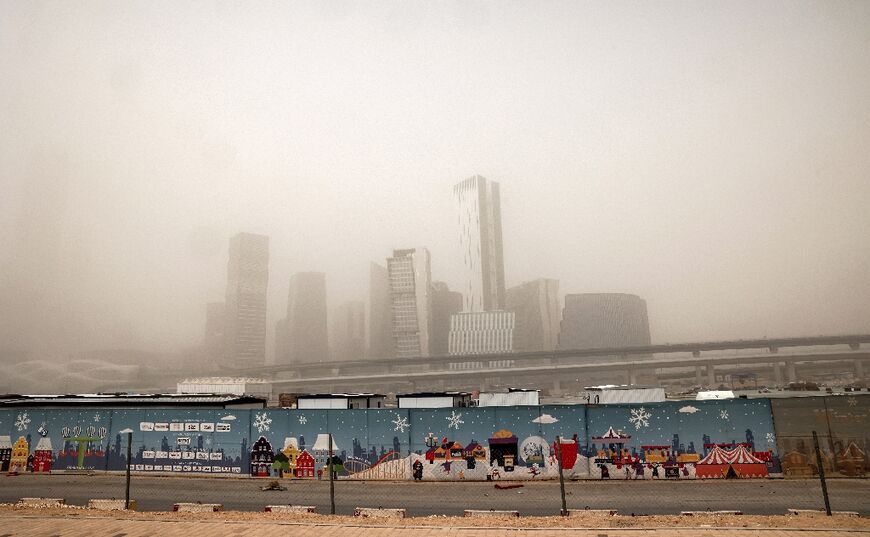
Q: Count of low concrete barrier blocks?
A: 9